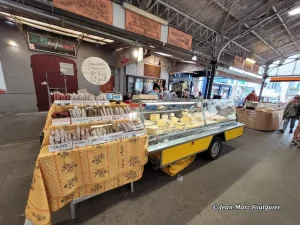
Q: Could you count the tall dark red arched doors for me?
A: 1